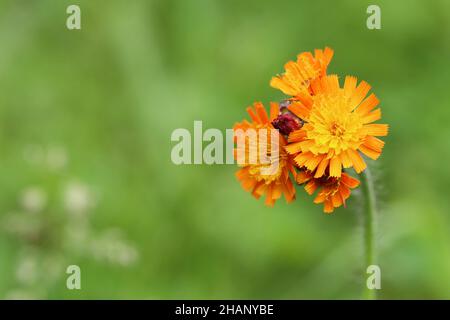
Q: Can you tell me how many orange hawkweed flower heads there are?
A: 4